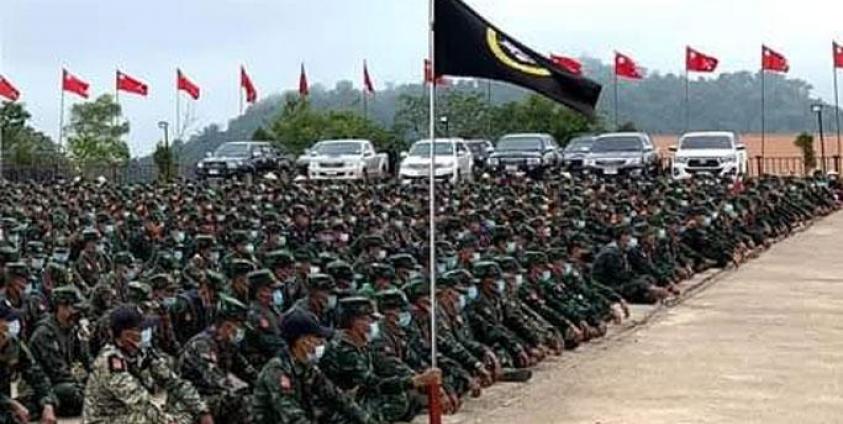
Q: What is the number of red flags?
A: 13